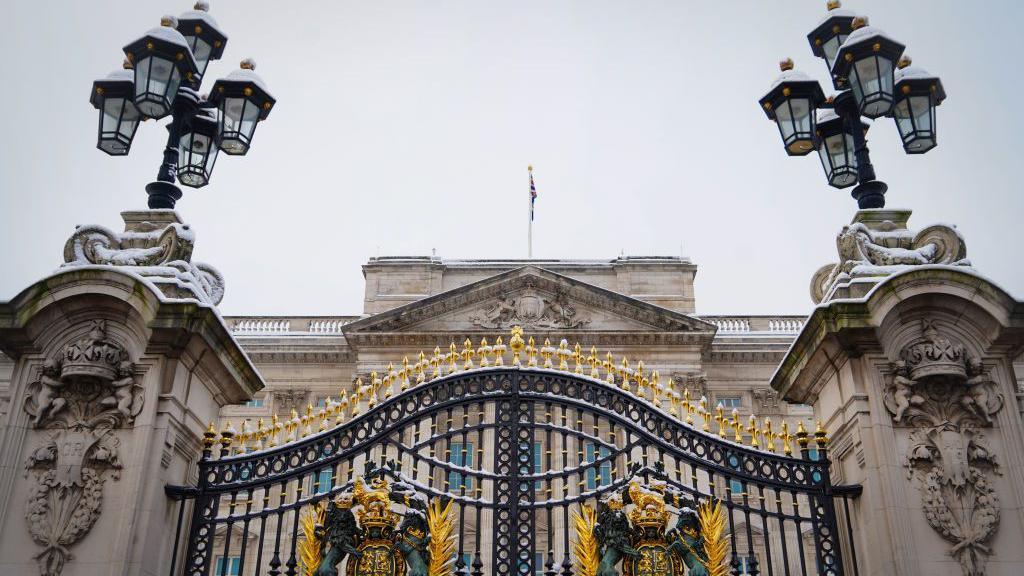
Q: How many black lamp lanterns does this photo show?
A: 10